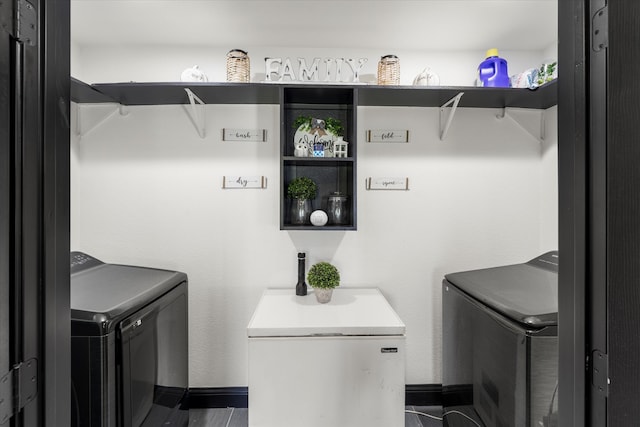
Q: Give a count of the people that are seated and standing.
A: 0